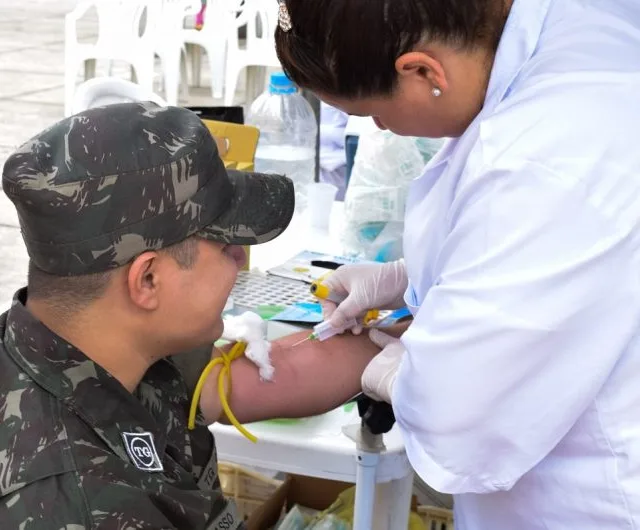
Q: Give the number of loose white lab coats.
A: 1